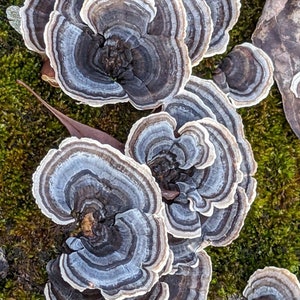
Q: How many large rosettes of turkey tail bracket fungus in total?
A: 3